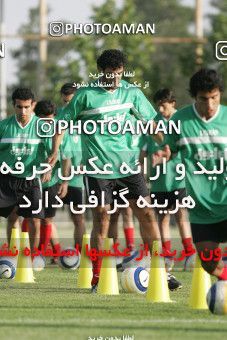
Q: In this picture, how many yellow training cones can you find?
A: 6